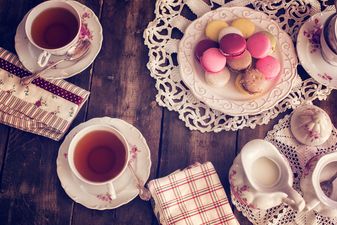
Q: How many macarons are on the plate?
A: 12